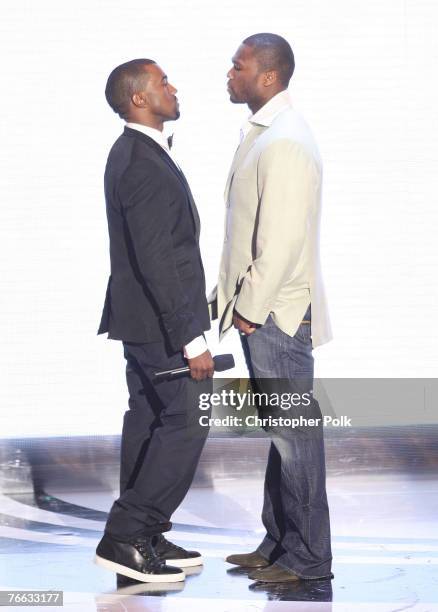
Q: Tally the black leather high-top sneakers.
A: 2